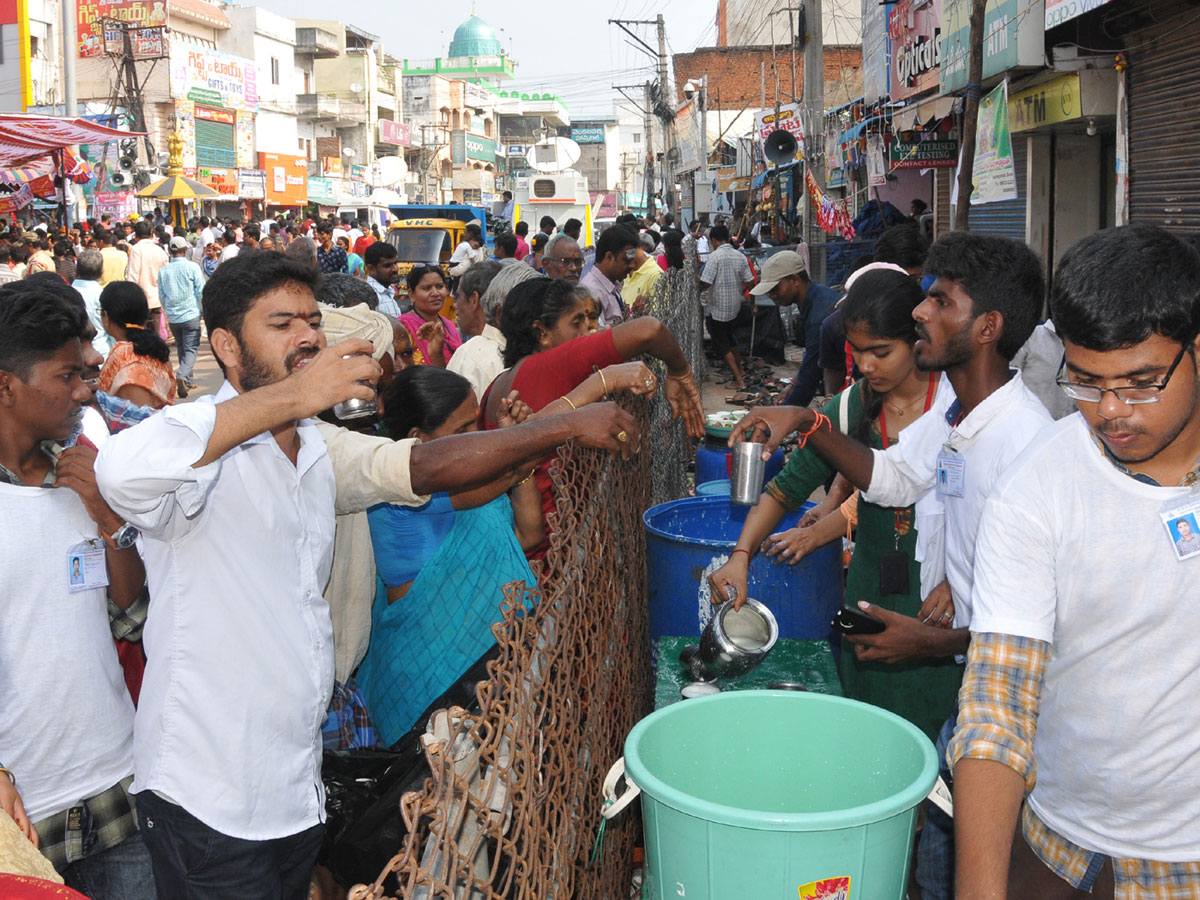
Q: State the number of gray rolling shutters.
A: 1